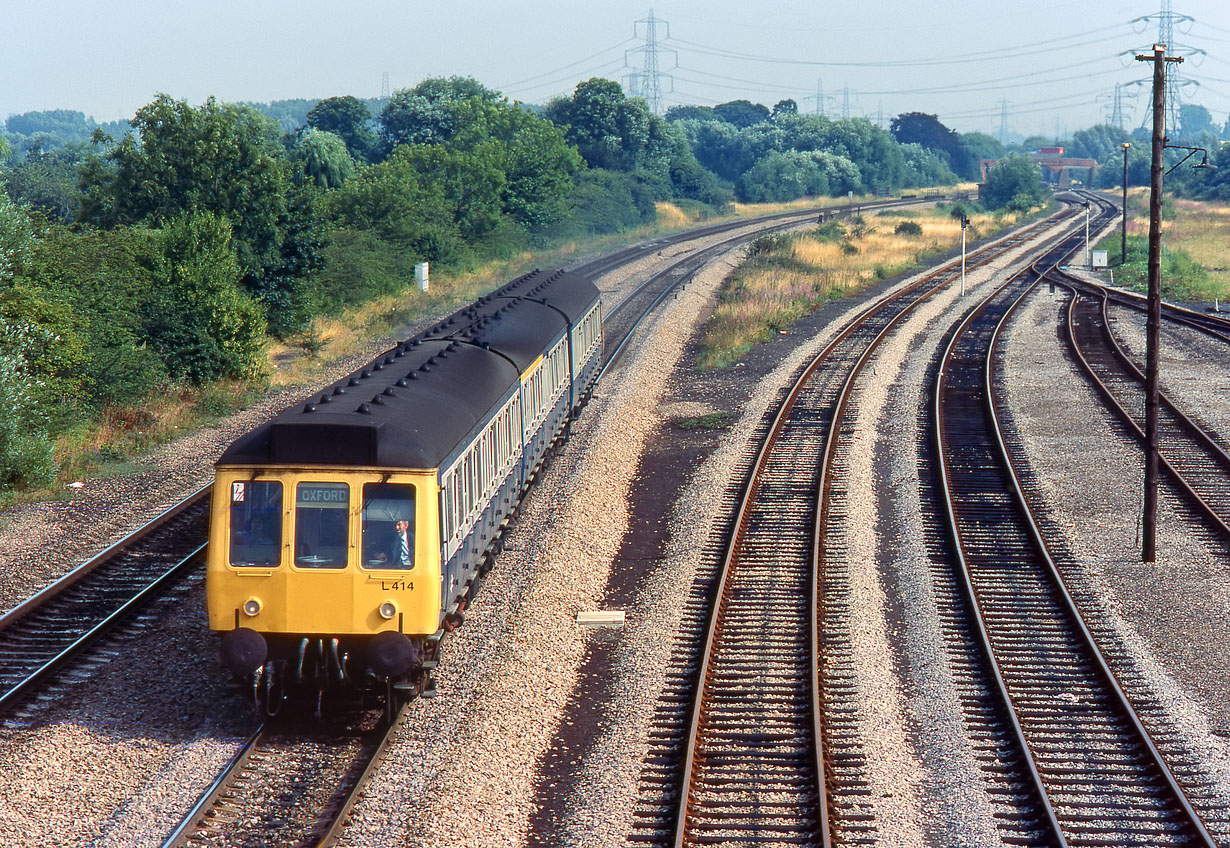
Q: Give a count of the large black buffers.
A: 2